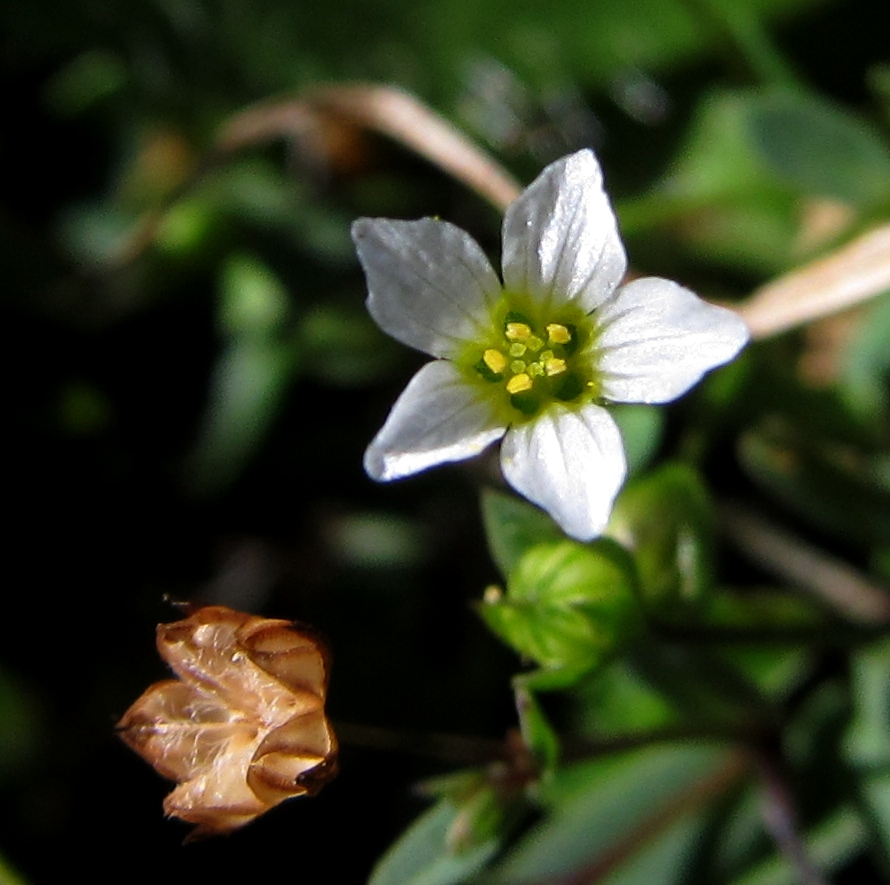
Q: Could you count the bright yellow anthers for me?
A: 5